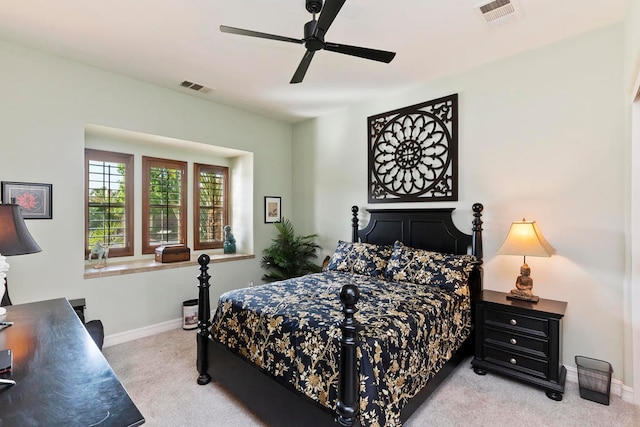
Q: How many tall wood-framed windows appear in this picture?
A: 3